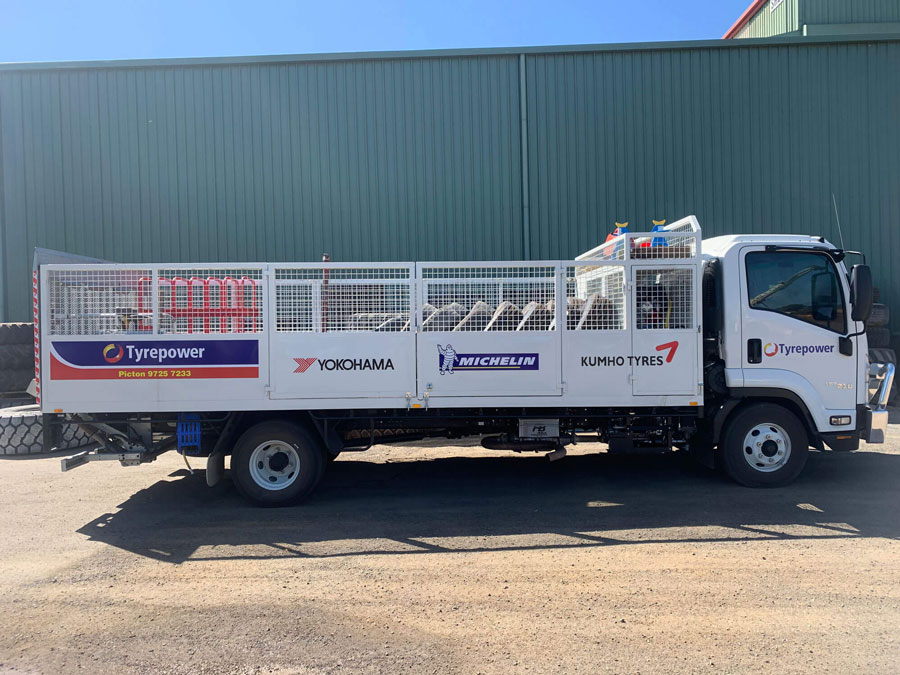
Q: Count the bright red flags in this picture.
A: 0